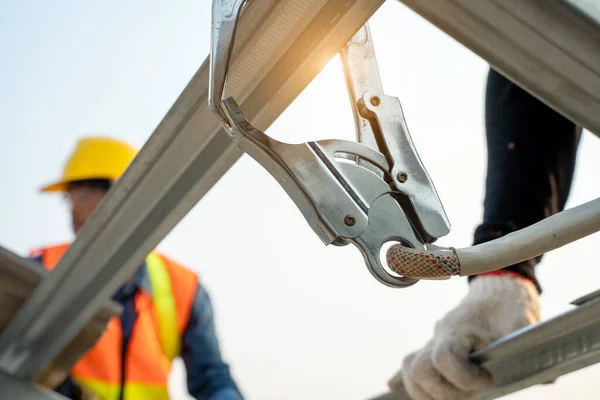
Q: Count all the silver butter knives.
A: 0